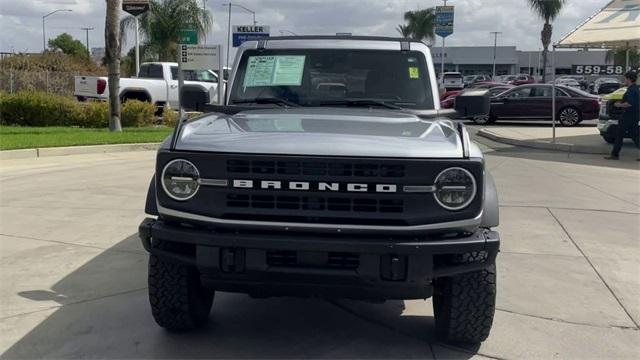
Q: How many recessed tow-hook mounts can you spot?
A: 2